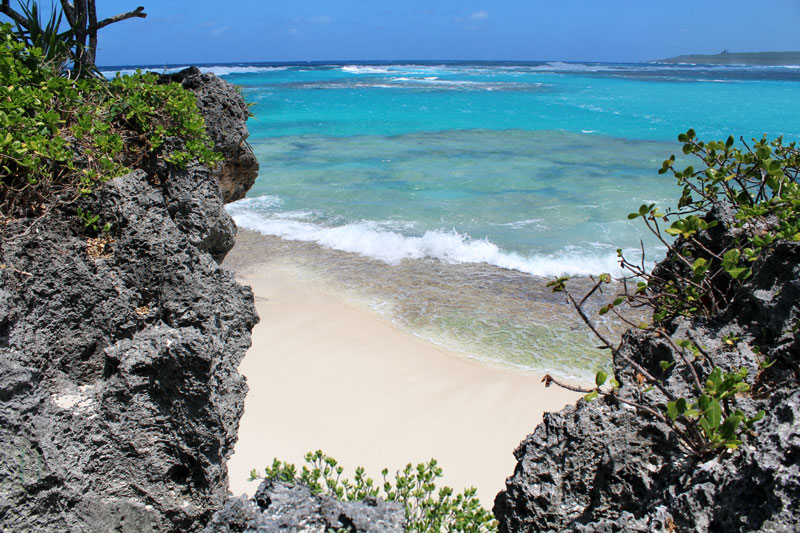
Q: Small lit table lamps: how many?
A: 0